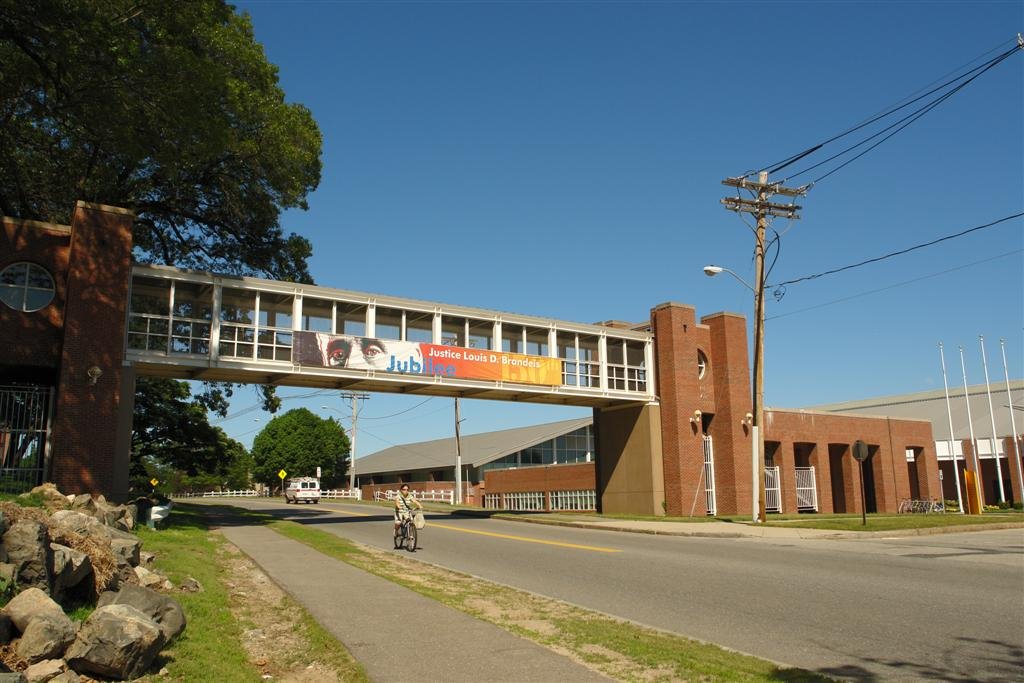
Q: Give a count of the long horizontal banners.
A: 1